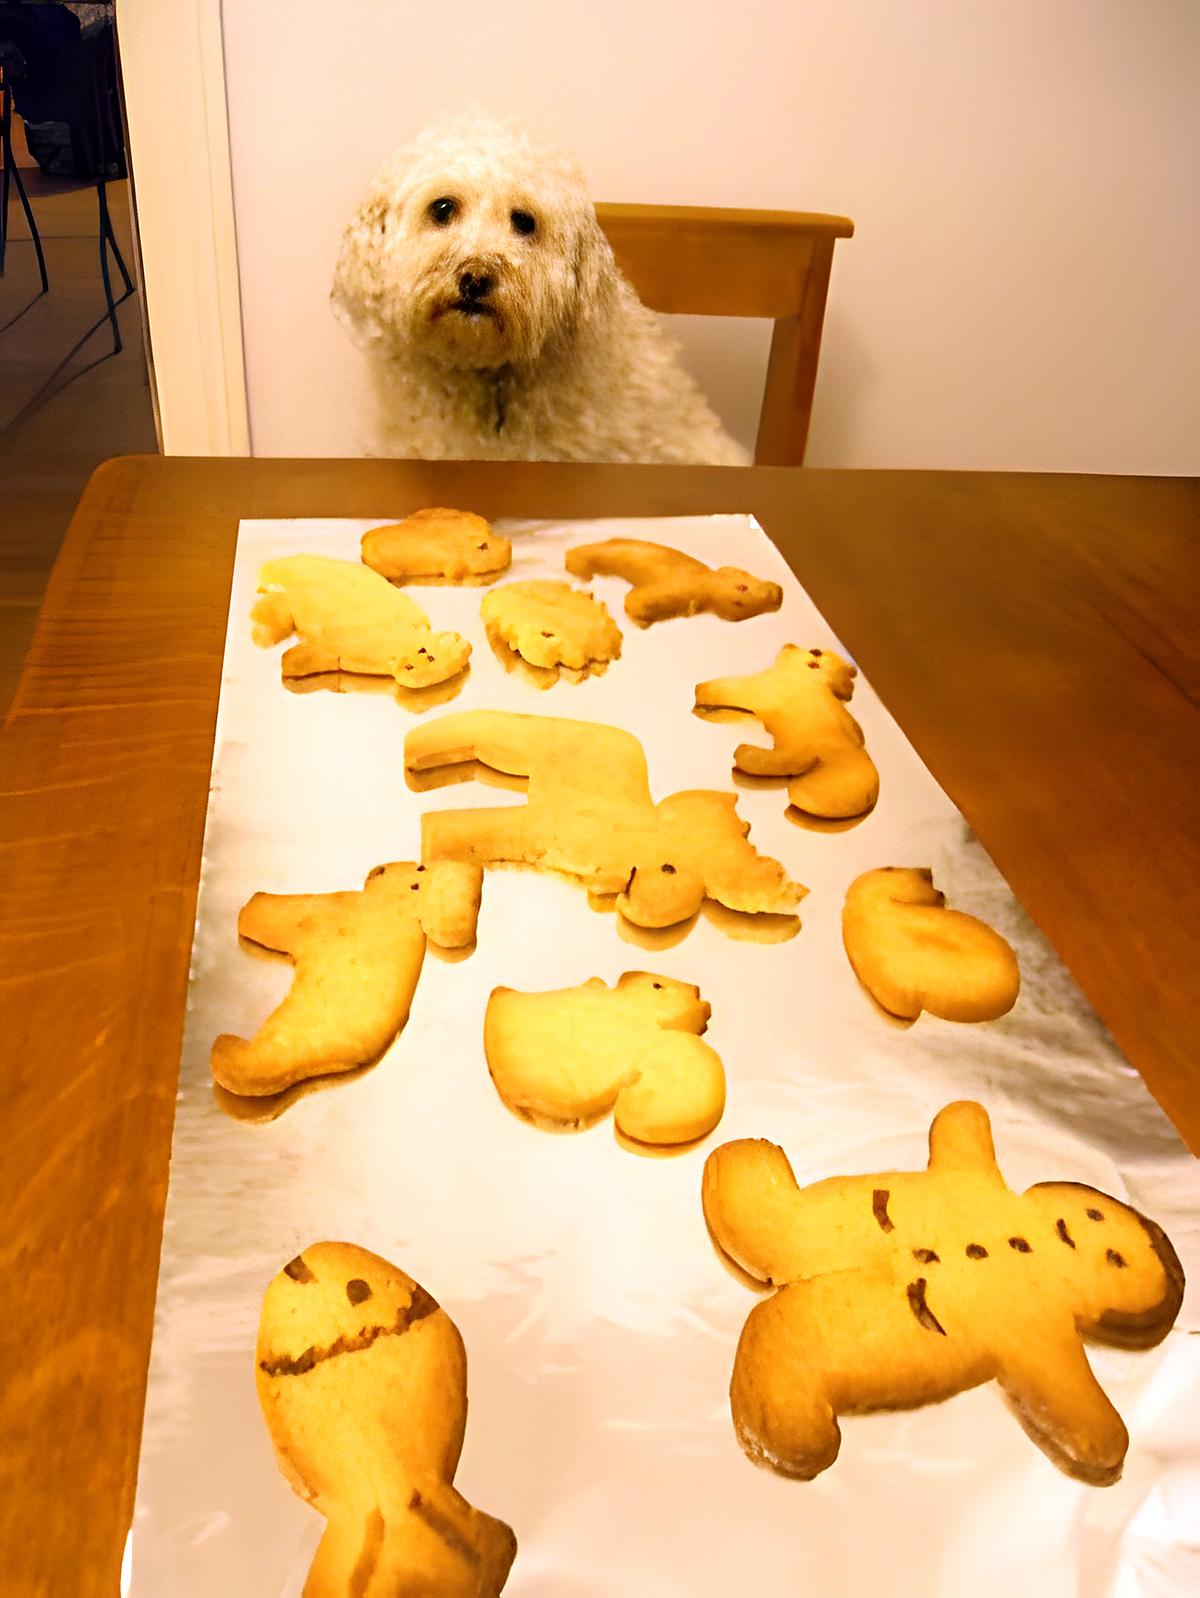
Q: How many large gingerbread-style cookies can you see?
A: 1